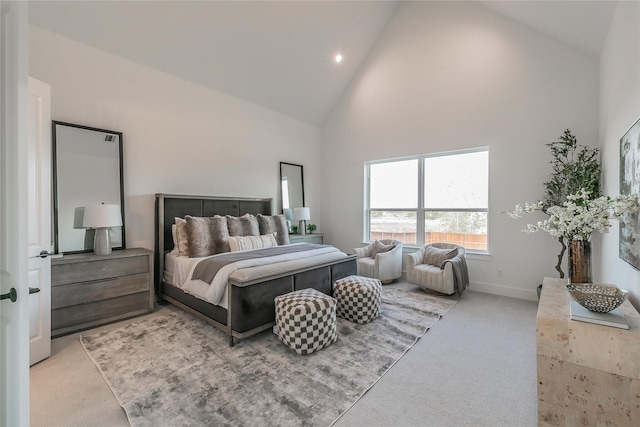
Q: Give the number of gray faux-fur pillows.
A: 3